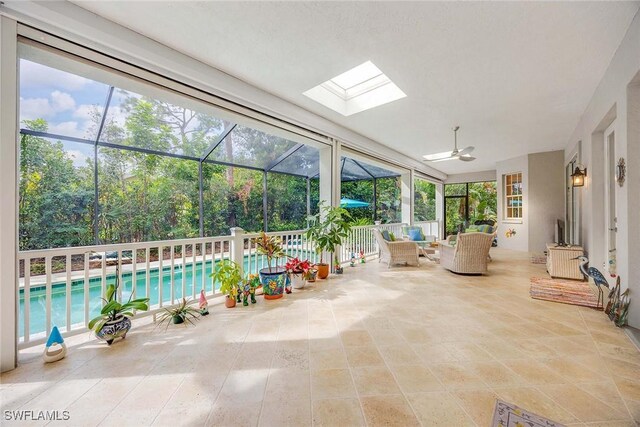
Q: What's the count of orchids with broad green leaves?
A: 1